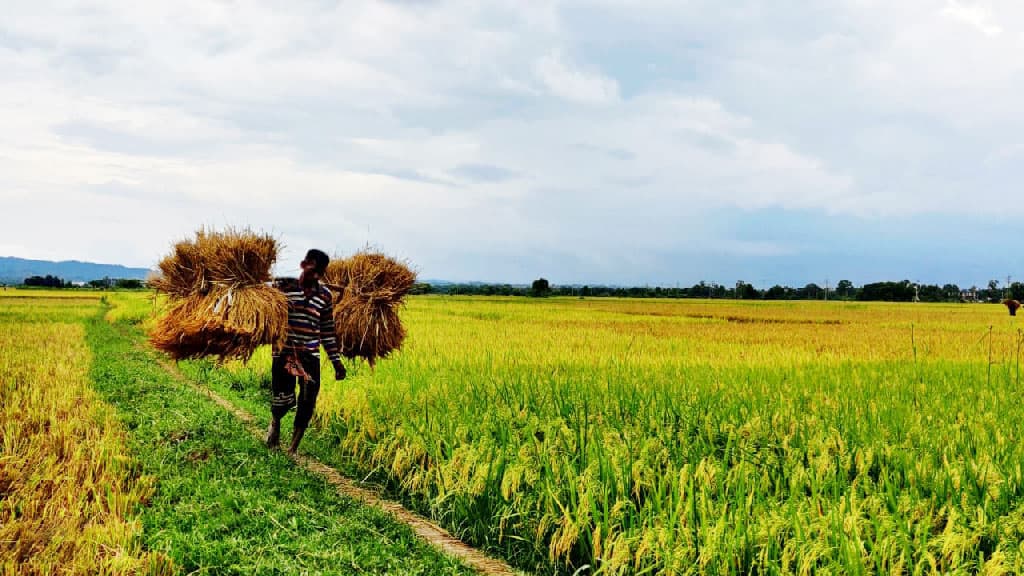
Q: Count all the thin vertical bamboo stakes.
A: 3